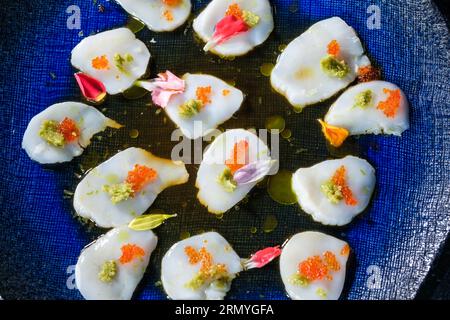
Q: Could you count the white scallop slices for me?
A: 13